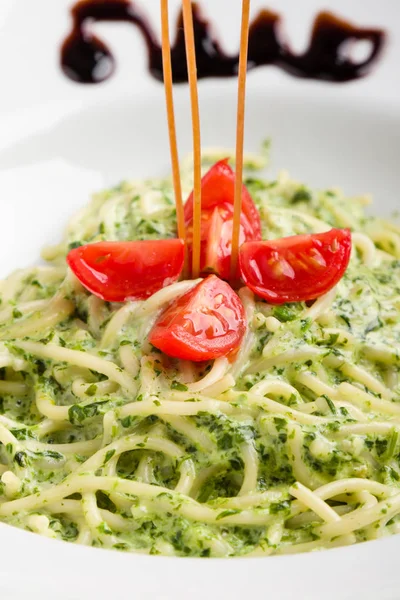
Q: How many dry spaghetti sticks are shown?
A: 3